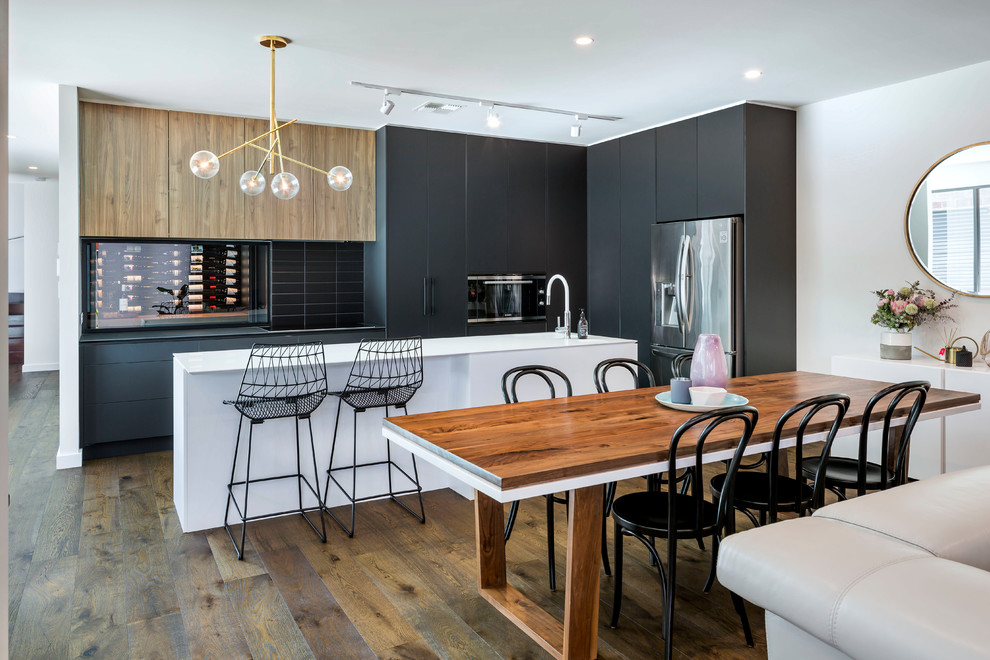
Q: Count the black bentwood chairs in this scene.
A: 6